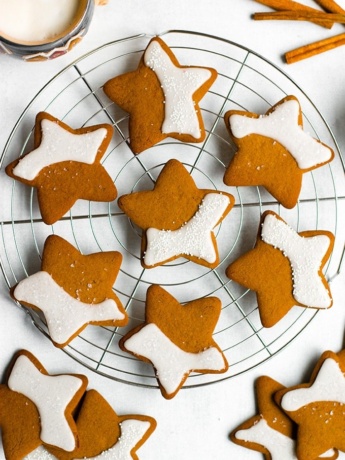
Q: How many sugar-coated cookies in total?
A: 11